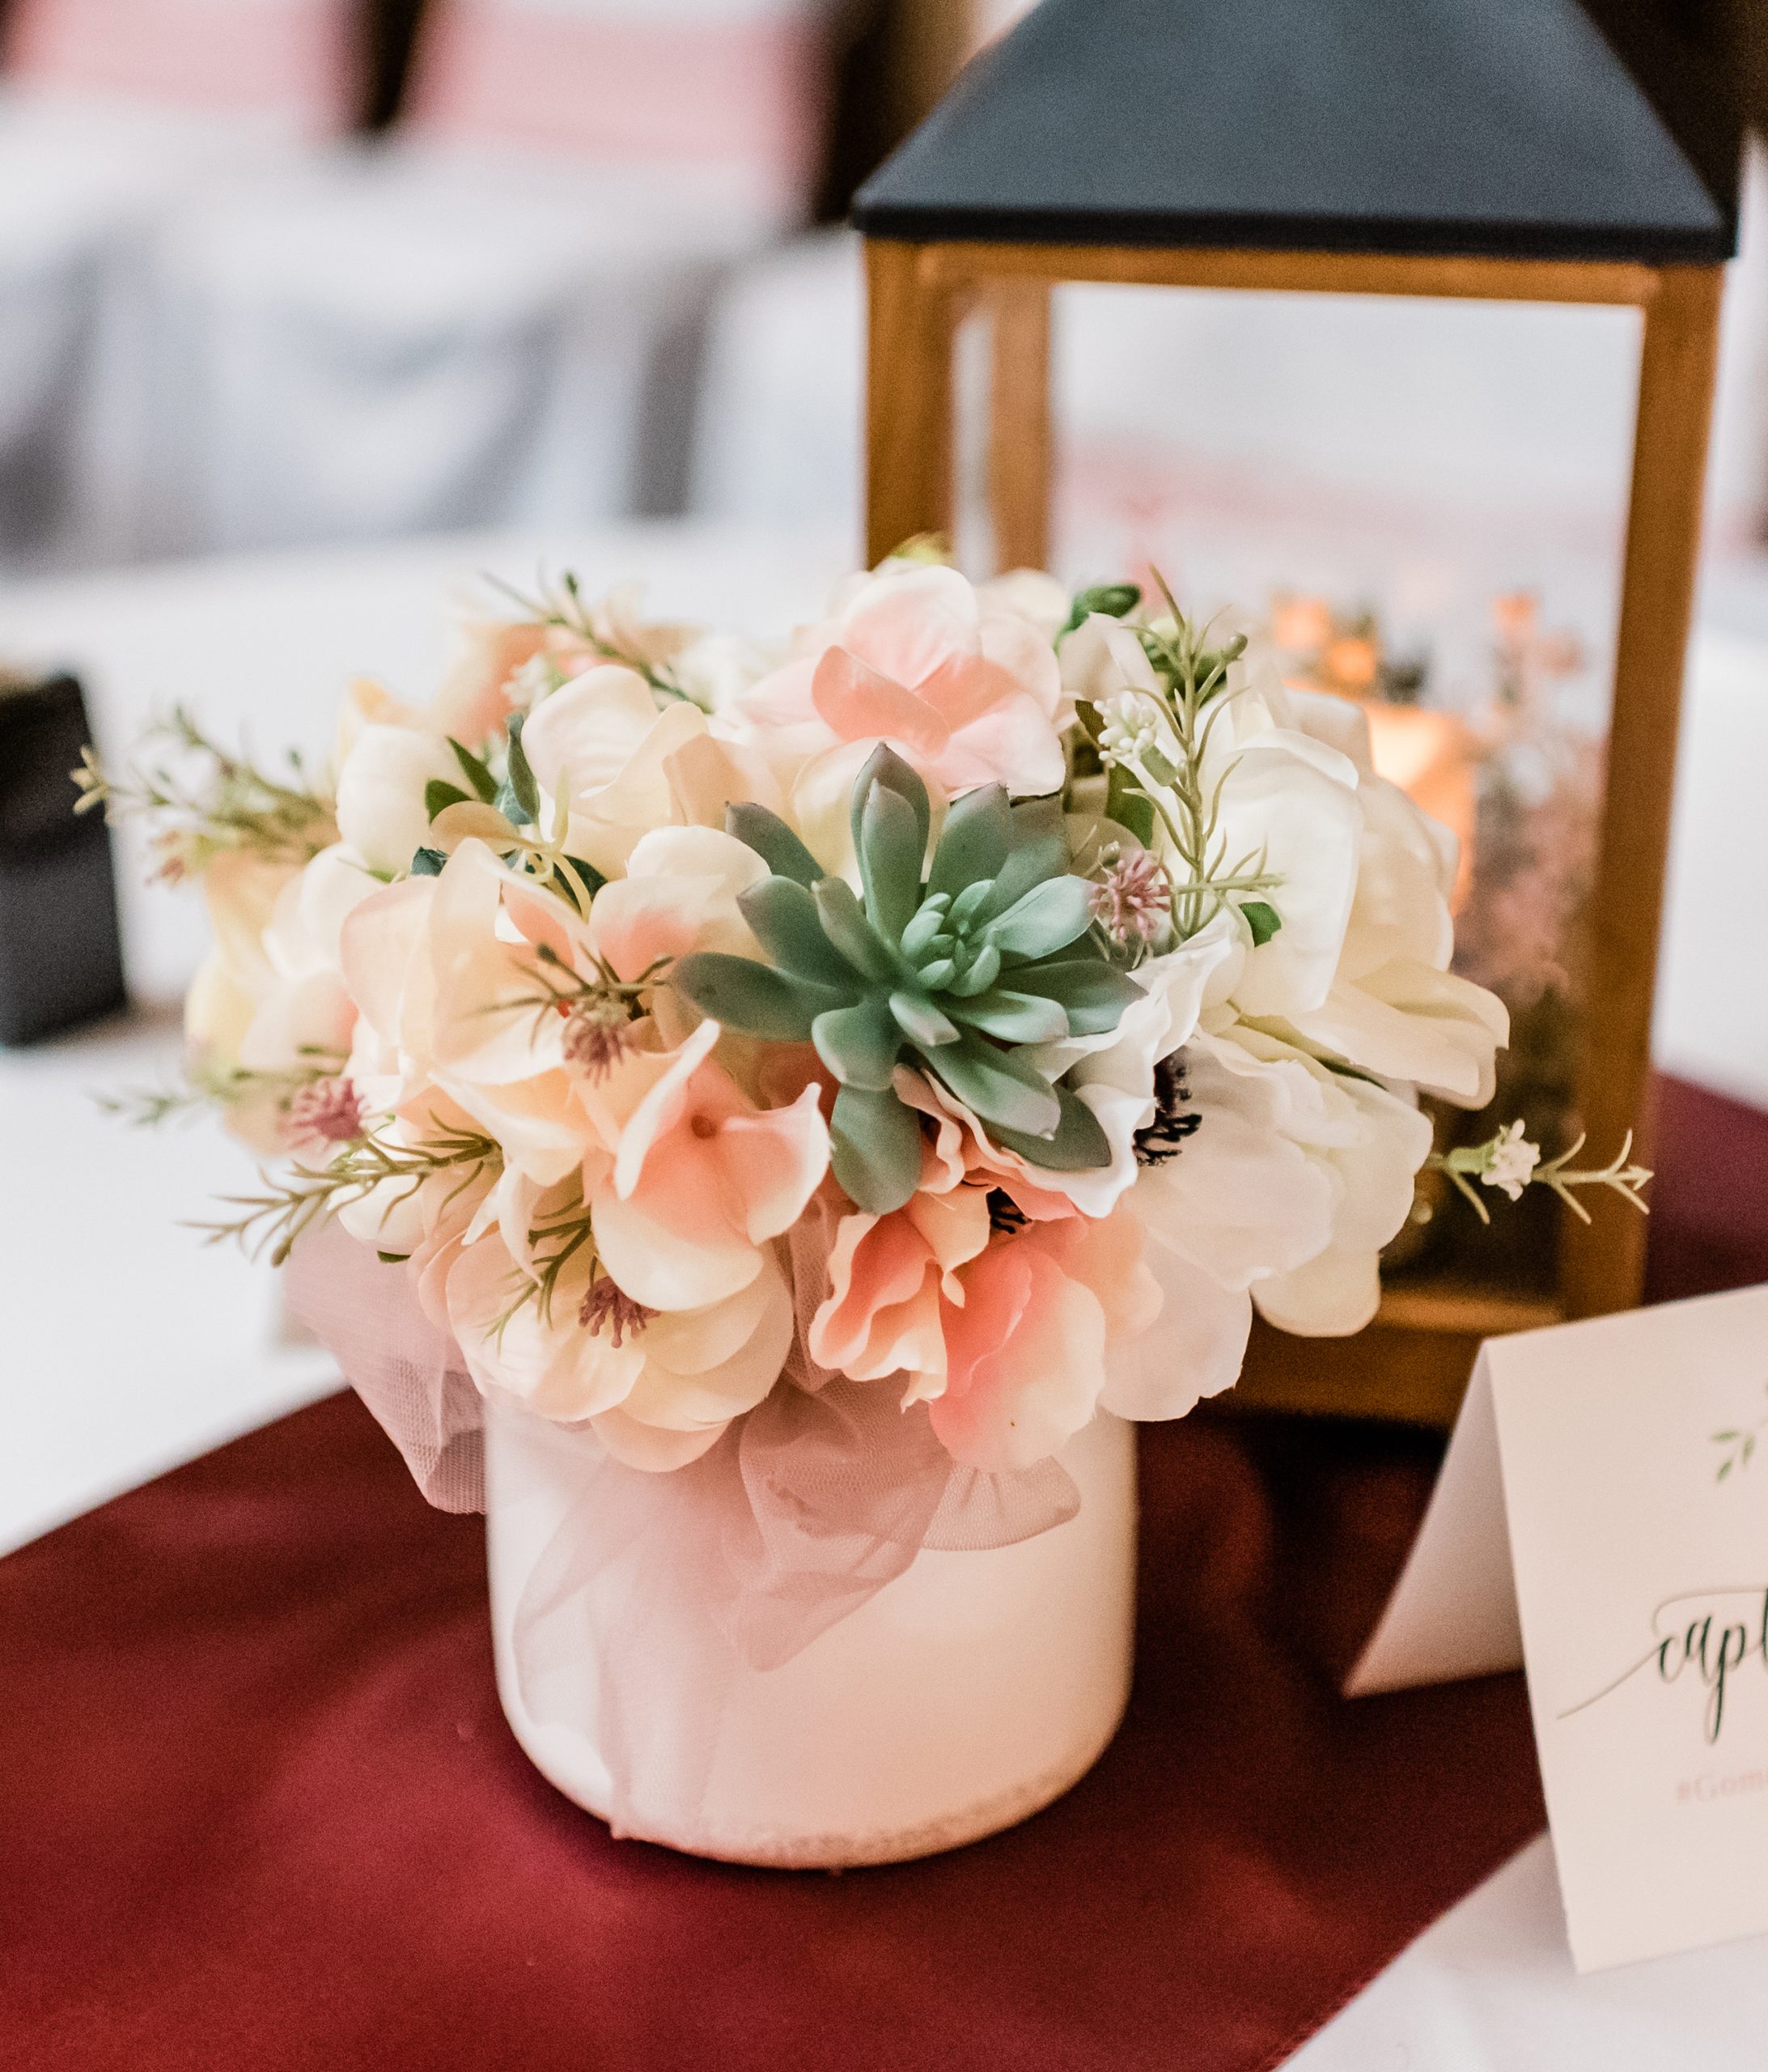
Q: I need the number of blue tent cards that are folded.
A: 0